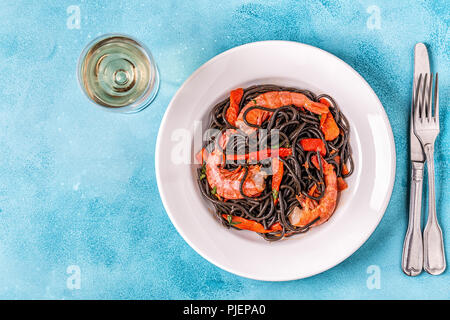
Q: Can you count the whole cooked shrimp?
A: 3